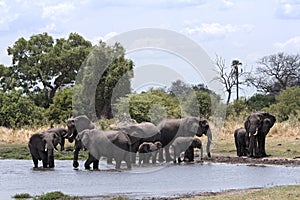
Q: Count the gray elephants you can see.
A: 10